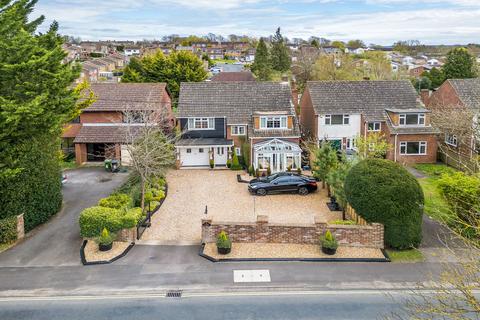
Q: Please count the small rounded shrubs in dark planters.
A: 3